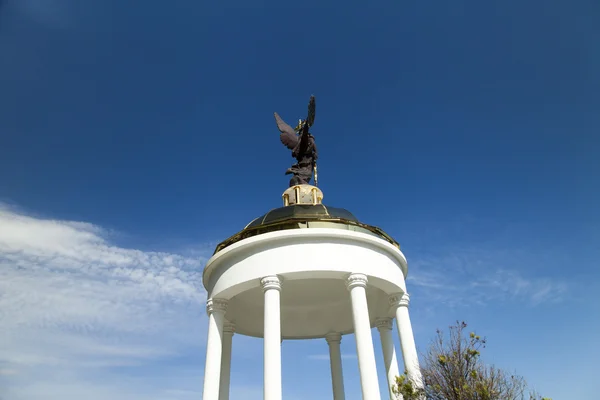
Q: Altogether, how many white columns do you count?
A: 7